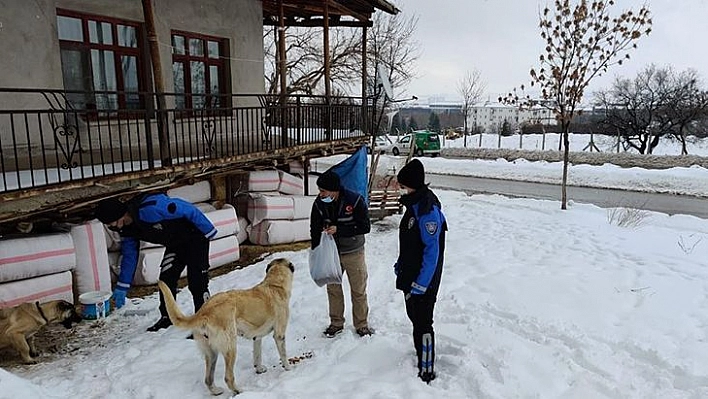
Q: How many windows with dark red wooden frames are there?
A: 2